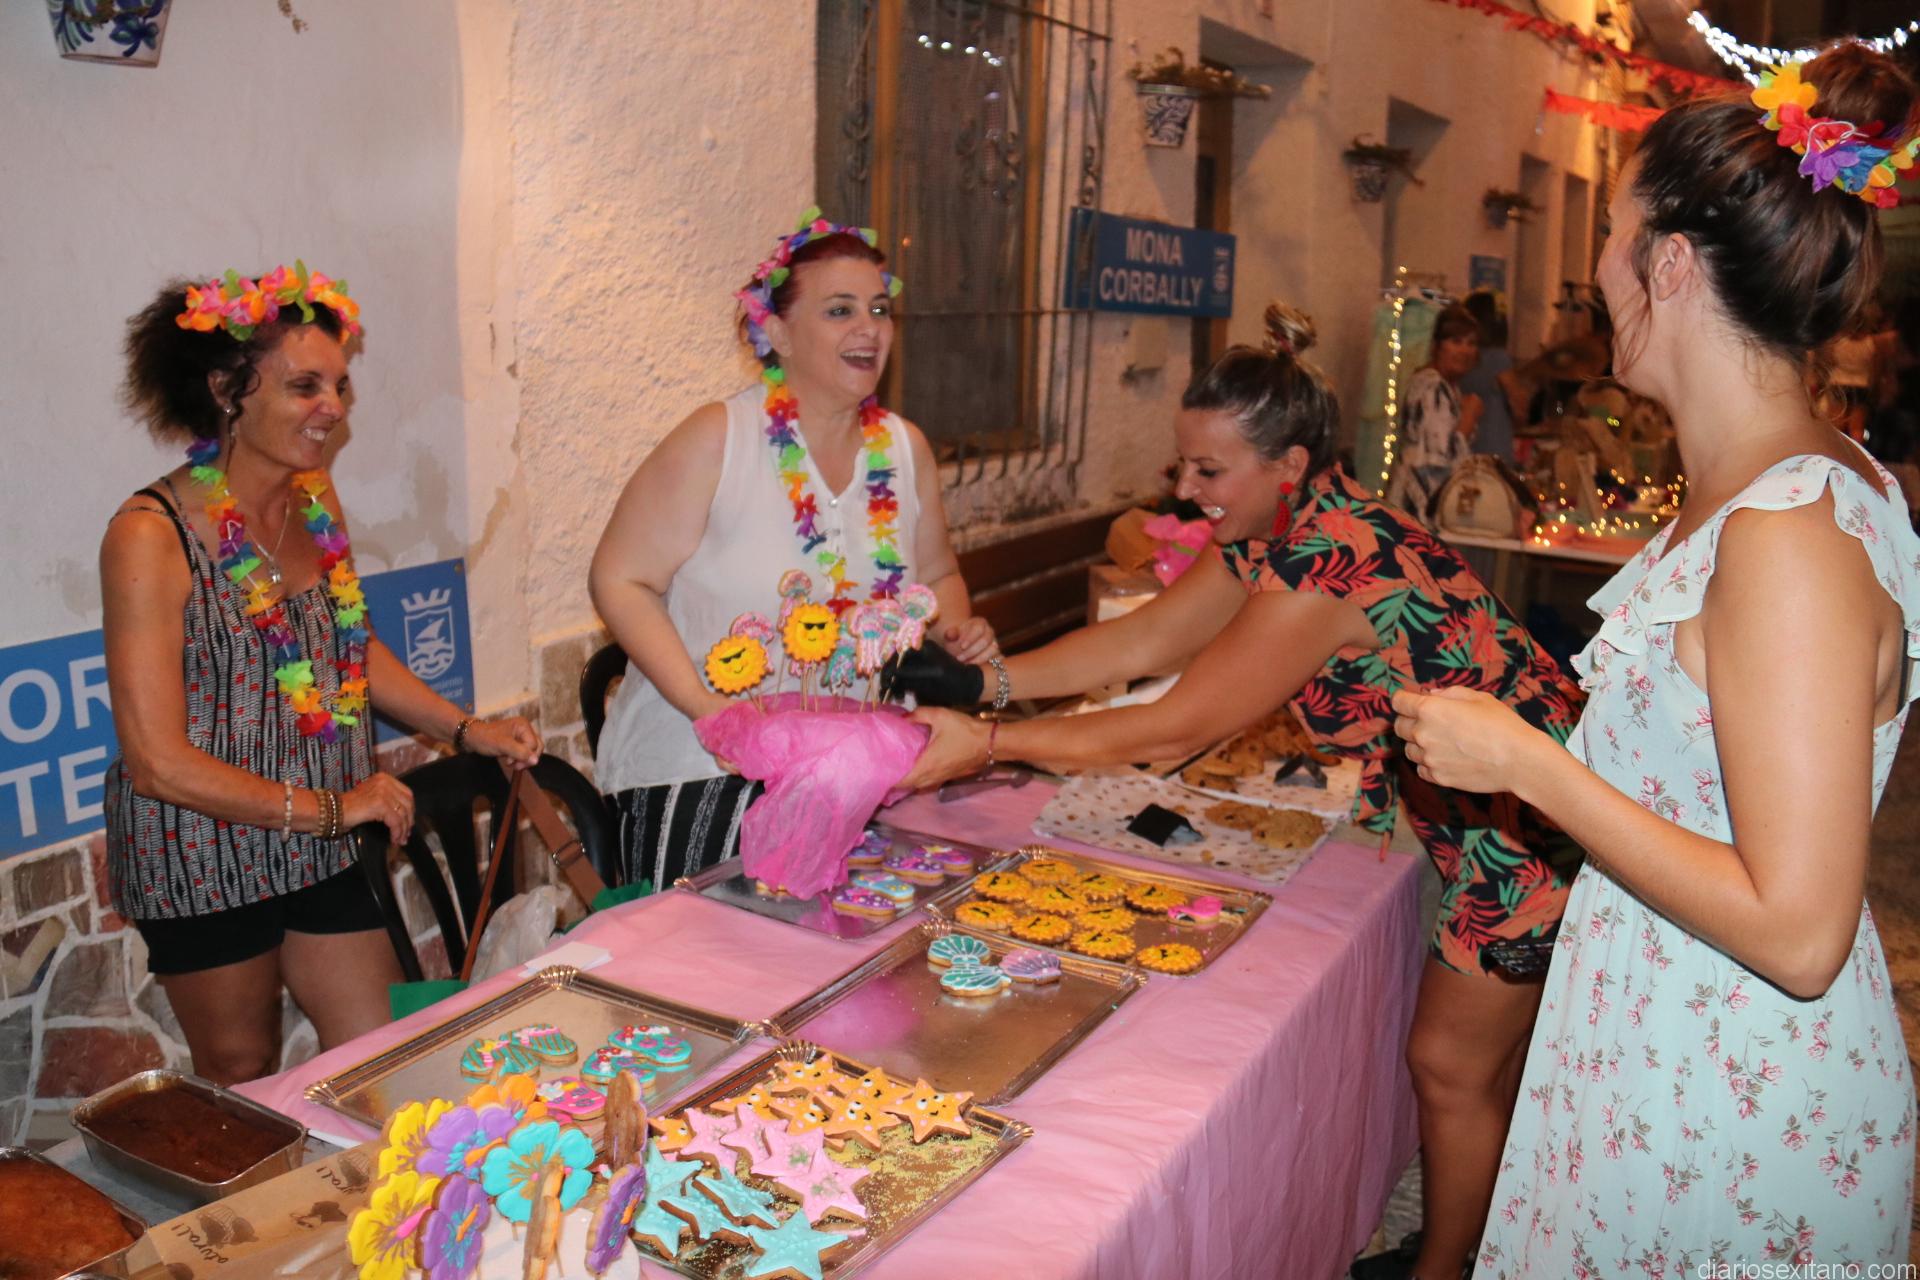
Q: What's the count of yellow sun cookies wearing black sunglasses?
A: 12